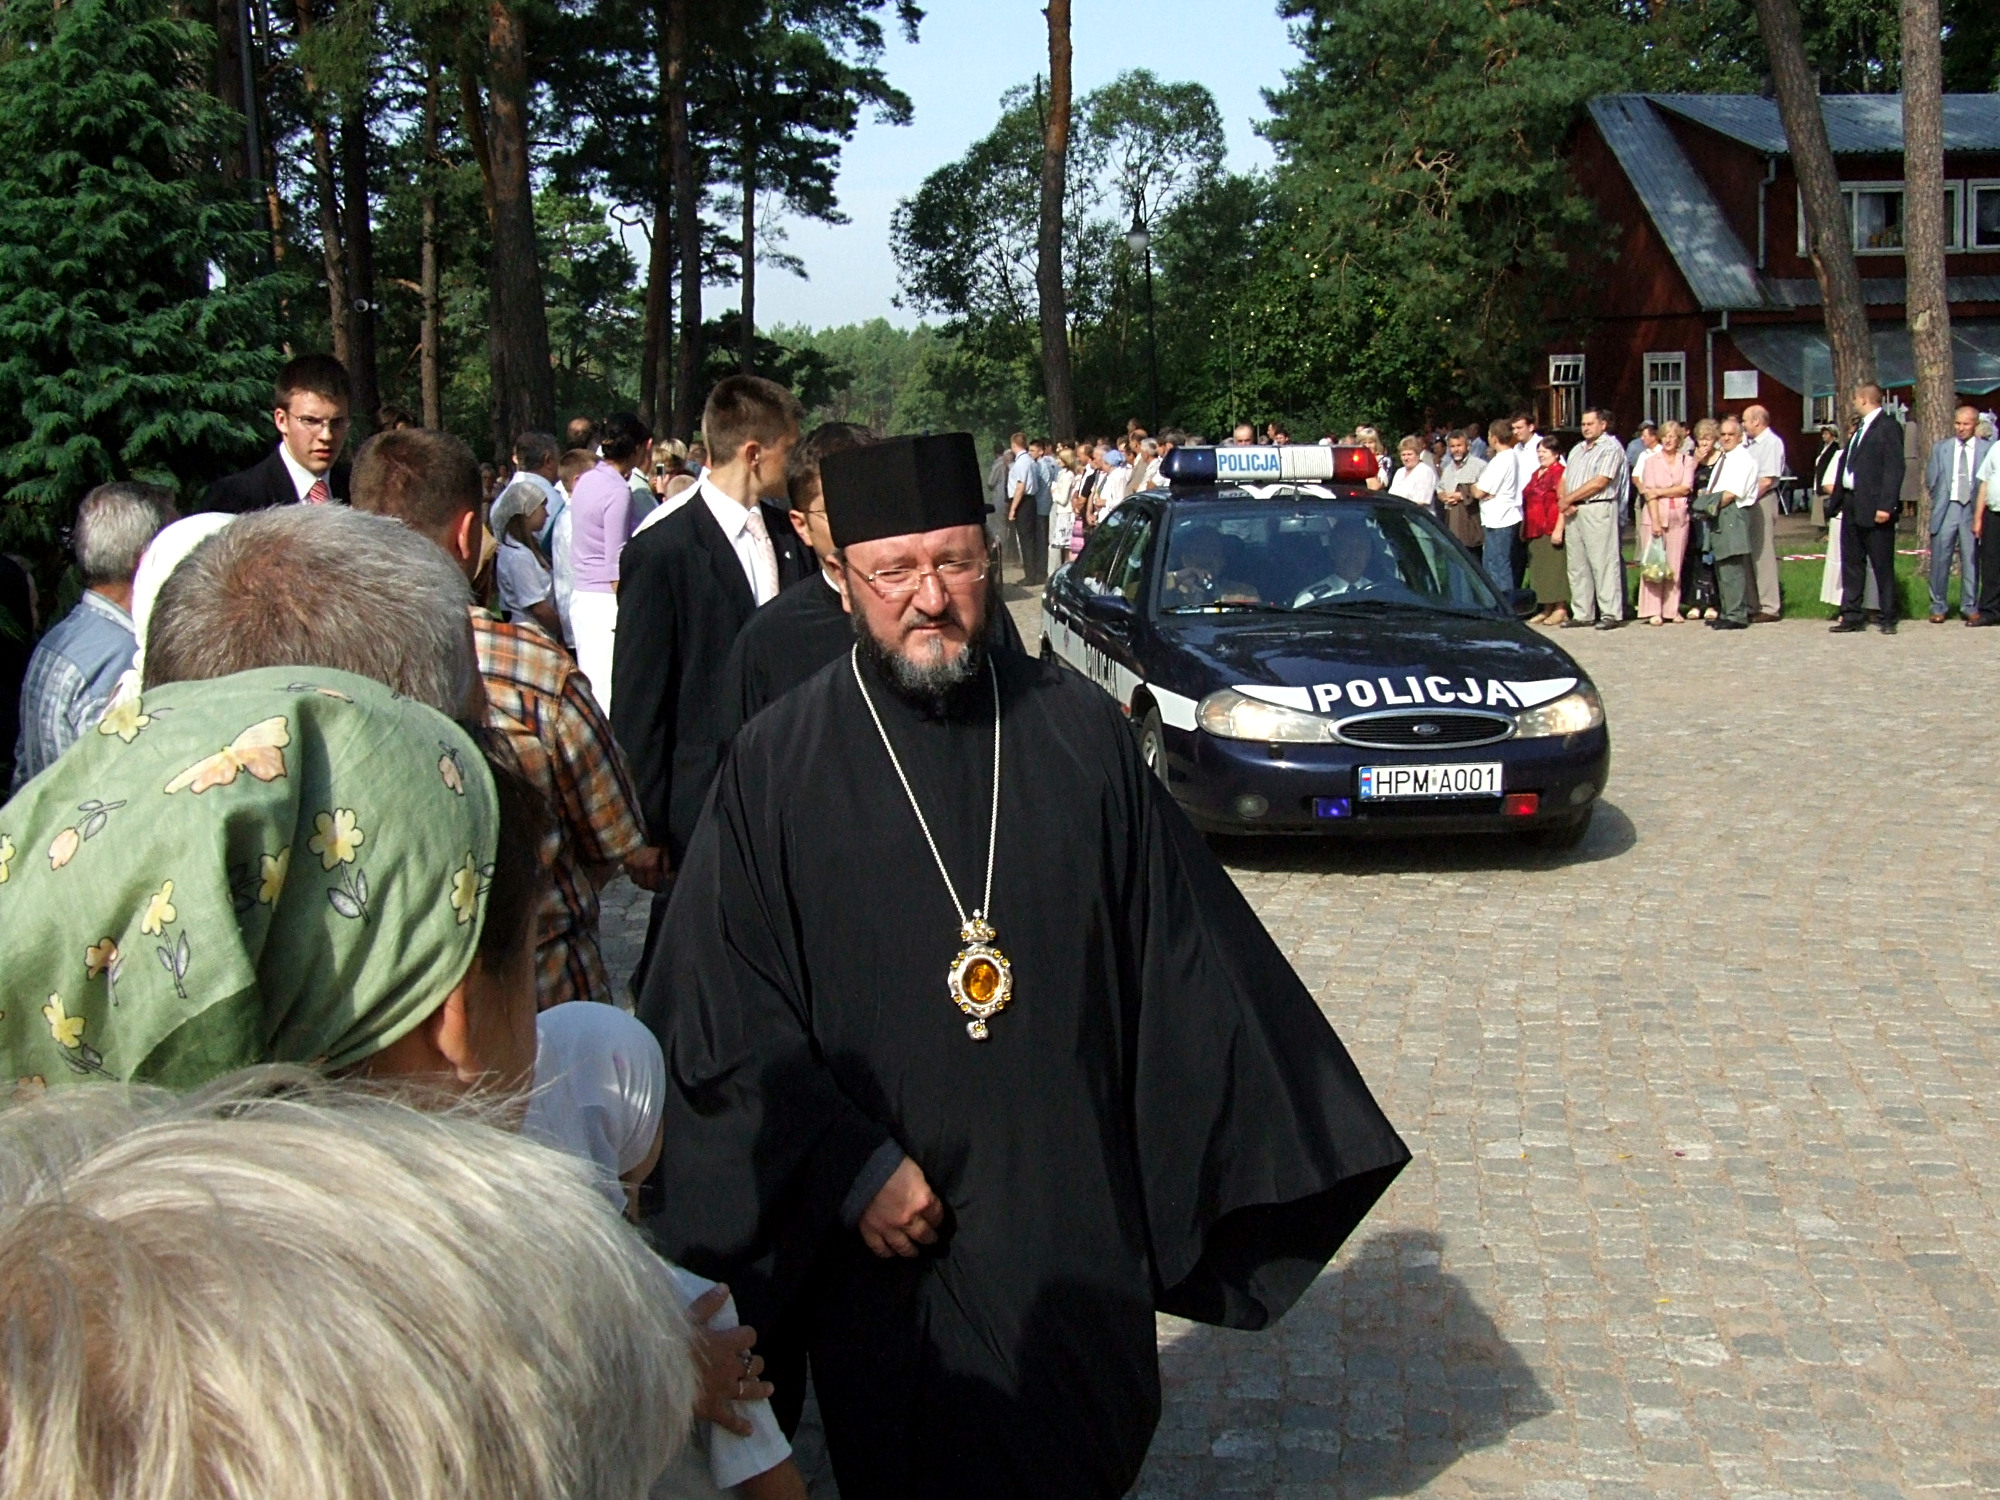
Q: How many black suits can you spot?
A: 3